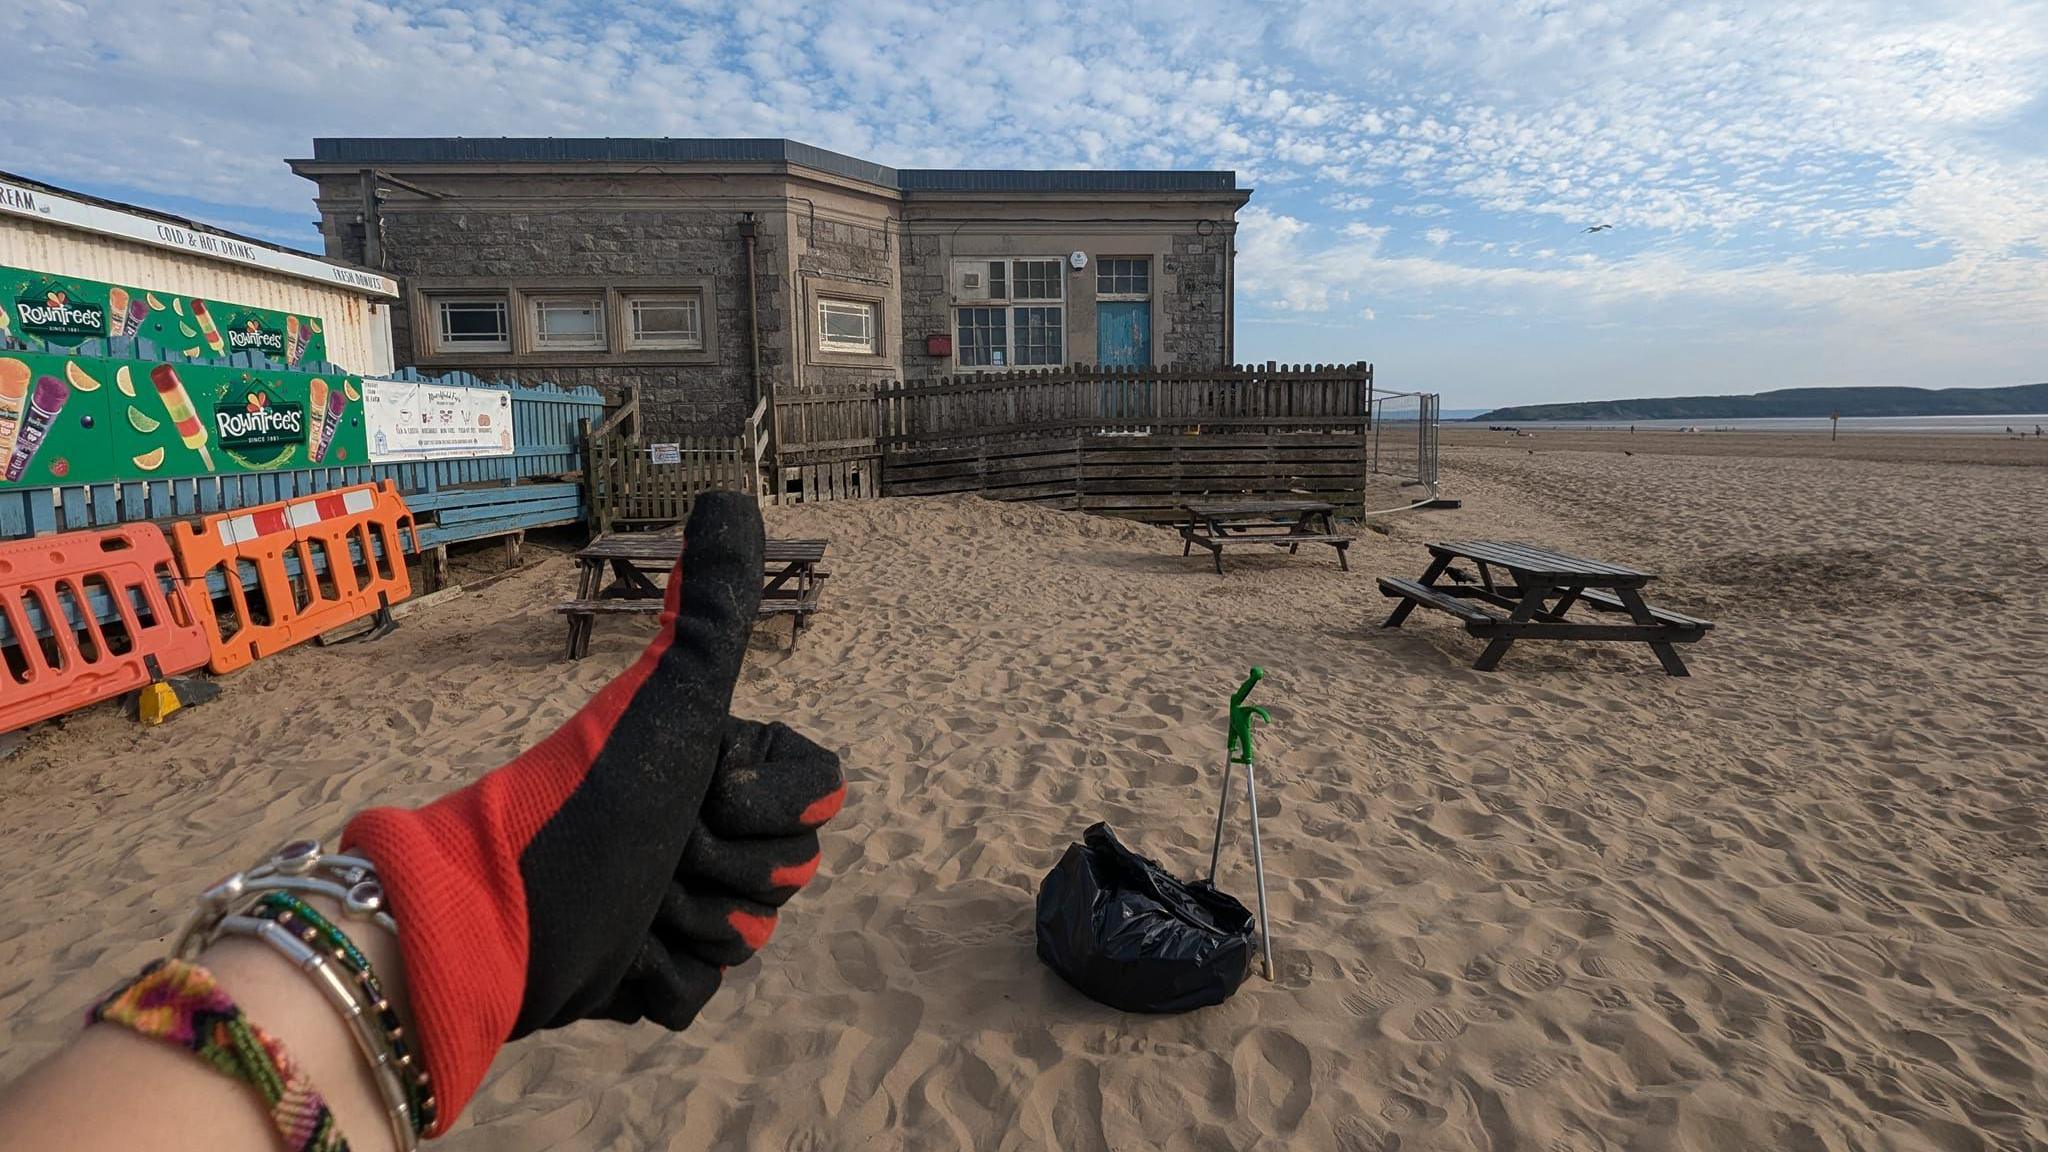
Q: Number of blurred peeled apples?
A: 0